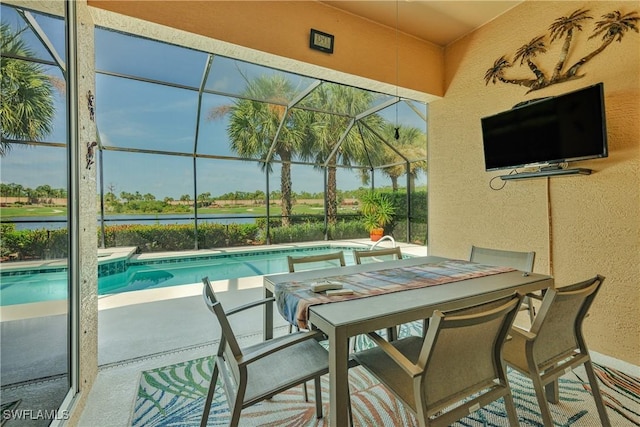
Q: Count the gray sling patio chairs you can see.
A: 6